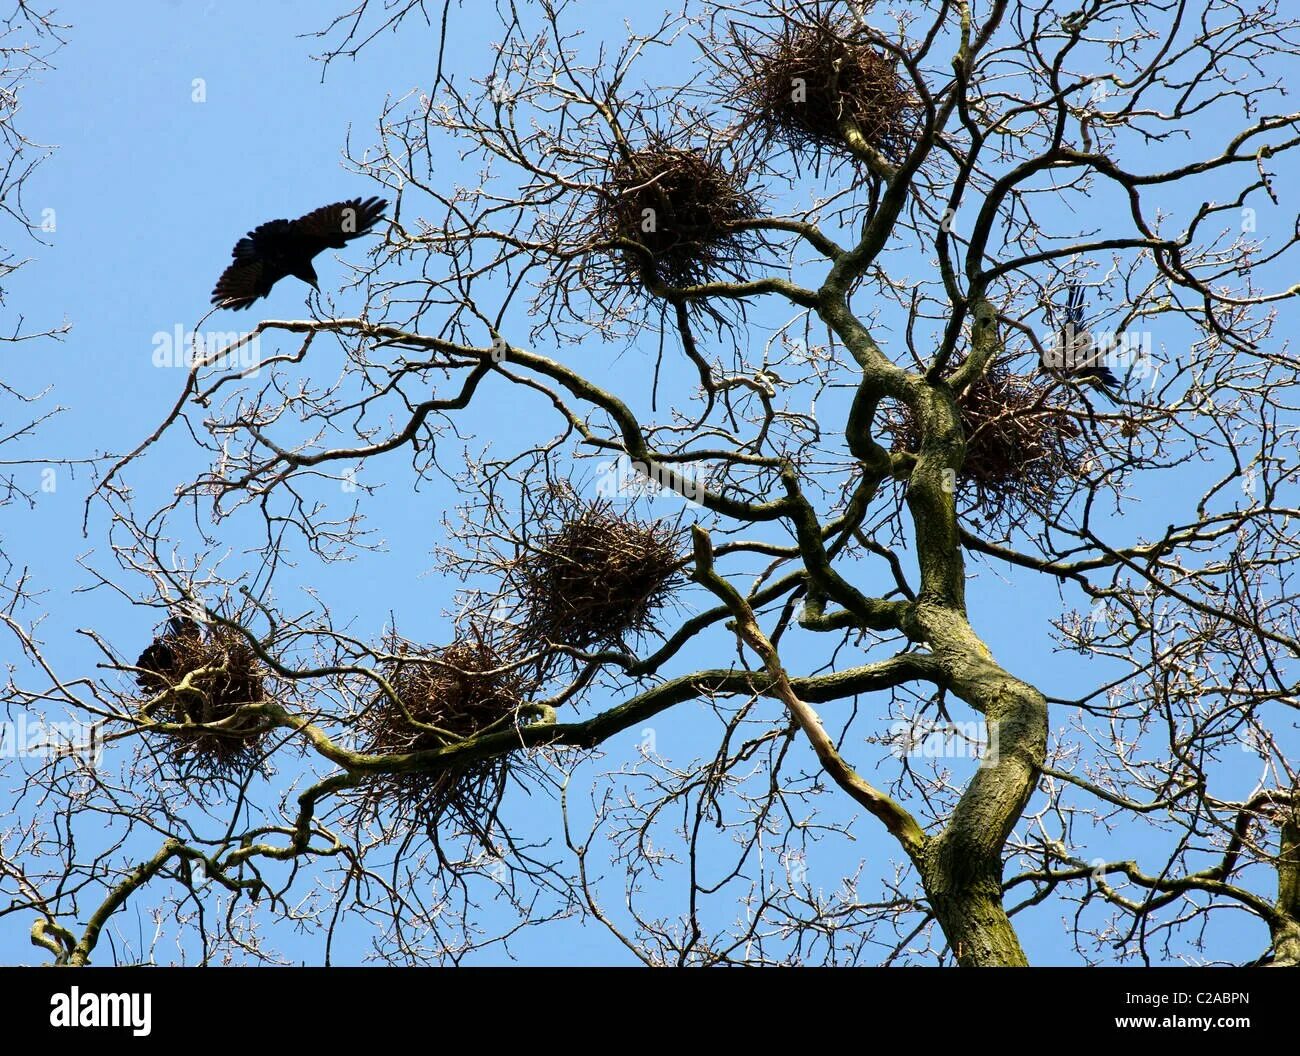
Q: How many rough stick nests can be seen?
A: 6